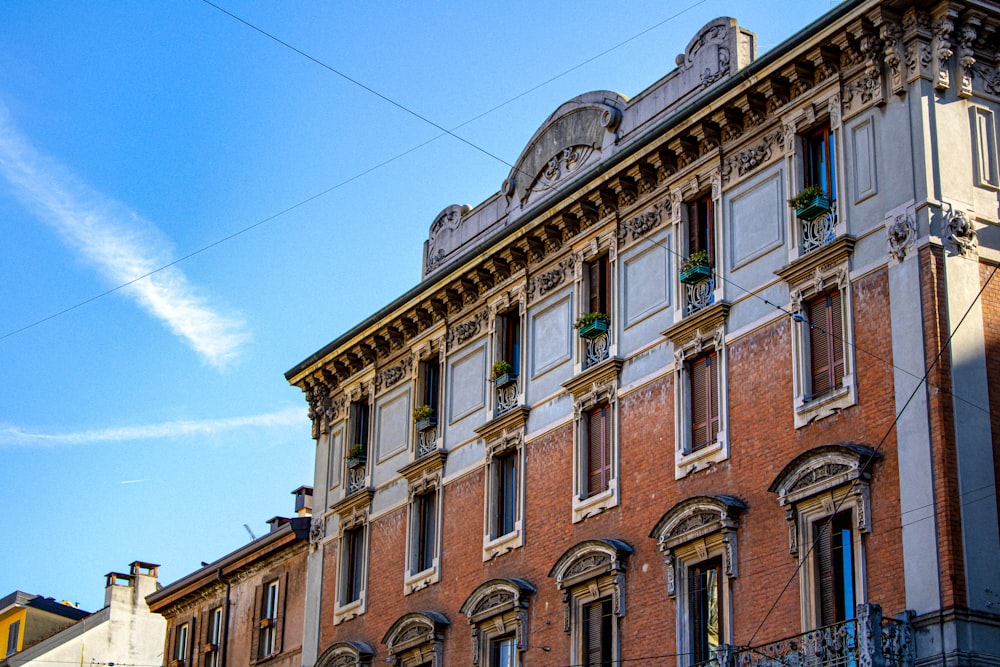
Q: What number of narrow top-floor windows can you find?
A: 6